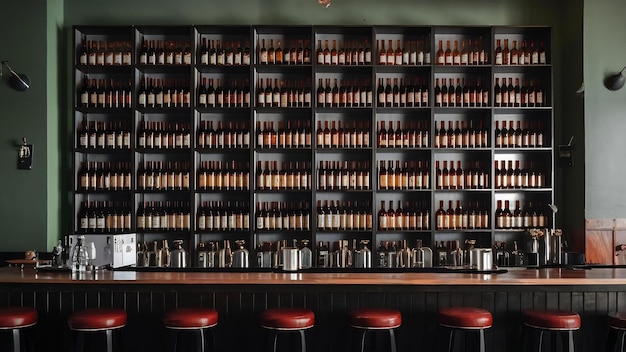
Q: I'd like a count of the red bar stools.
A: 8